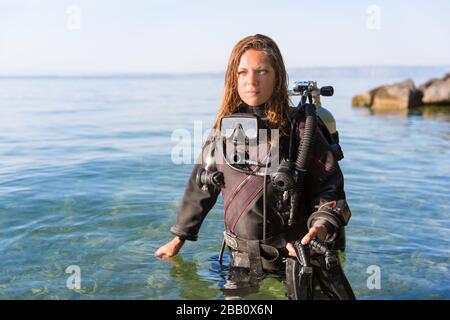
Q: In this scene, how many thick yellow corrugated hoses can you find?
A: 0